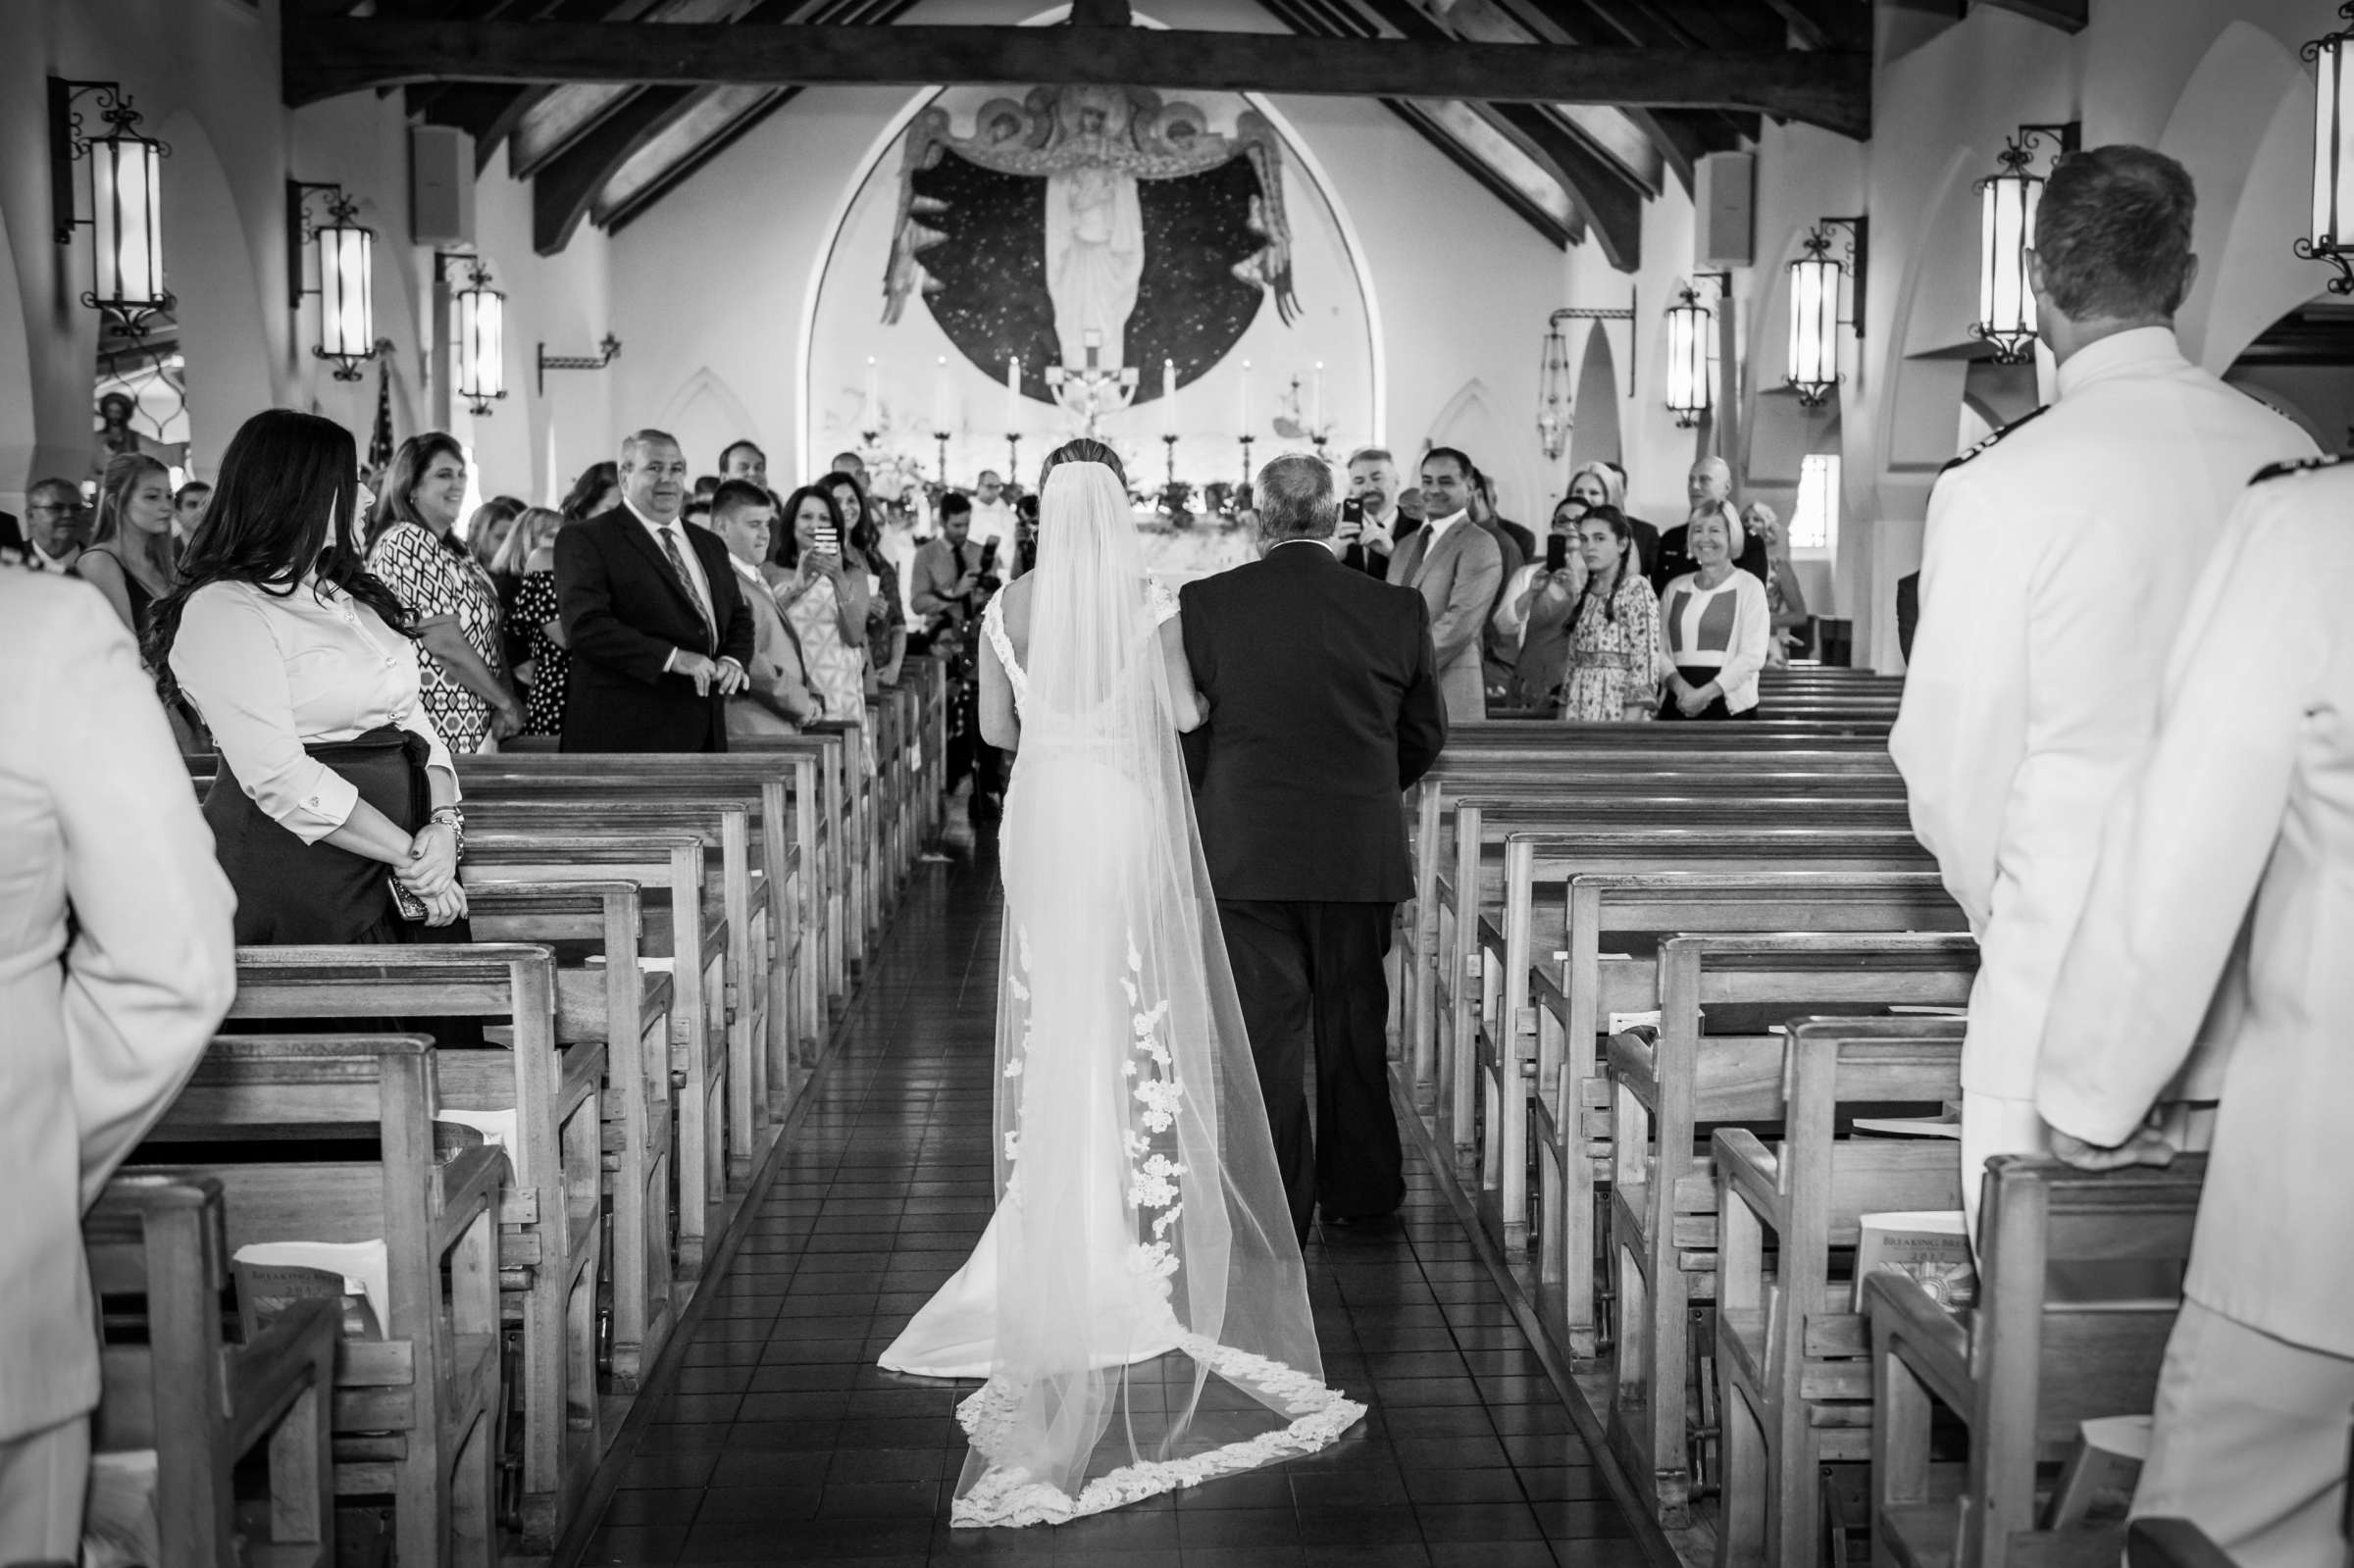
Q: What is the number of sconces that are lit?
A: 7